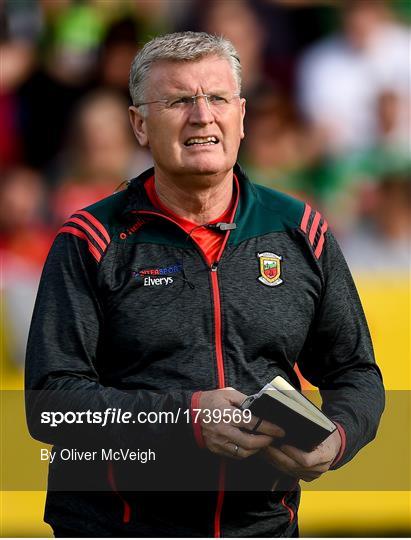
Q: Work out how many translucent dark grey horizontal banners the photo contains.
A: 1